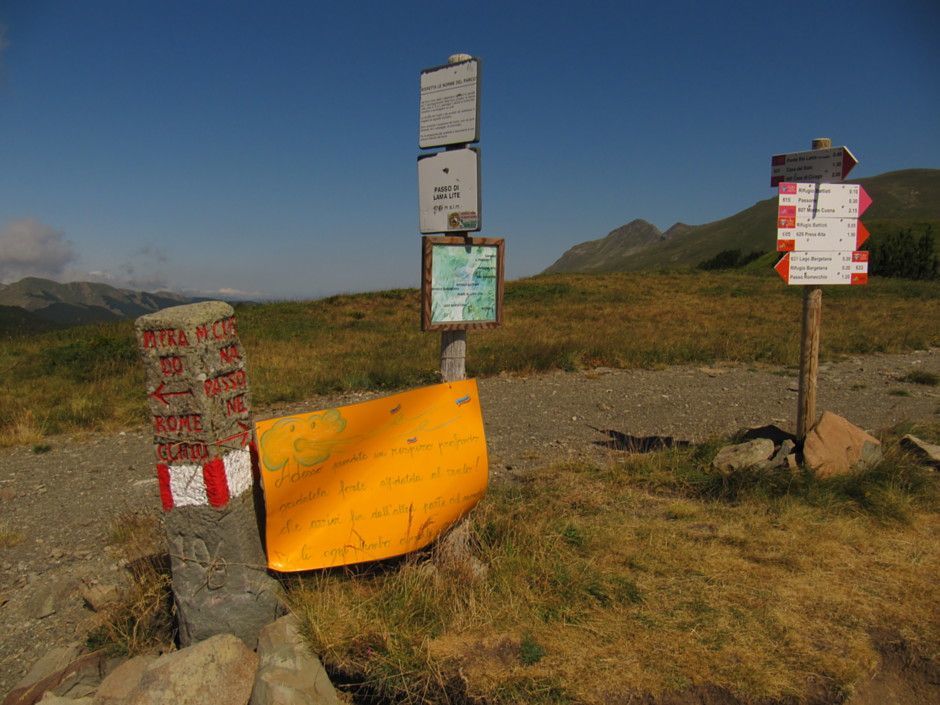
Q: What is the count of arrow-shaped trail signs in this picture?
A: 4